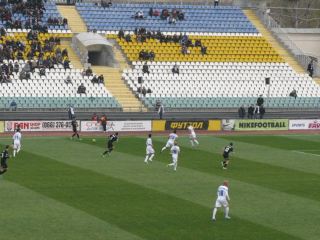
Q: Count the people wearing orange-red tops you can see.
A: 2